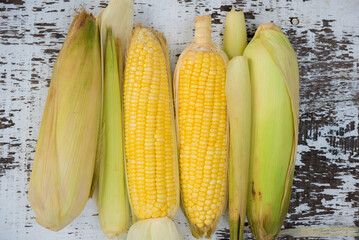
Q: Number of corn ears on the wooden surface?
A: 4